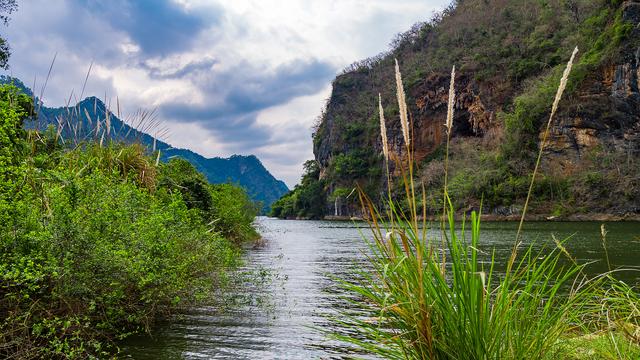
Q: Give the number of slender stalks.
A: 4